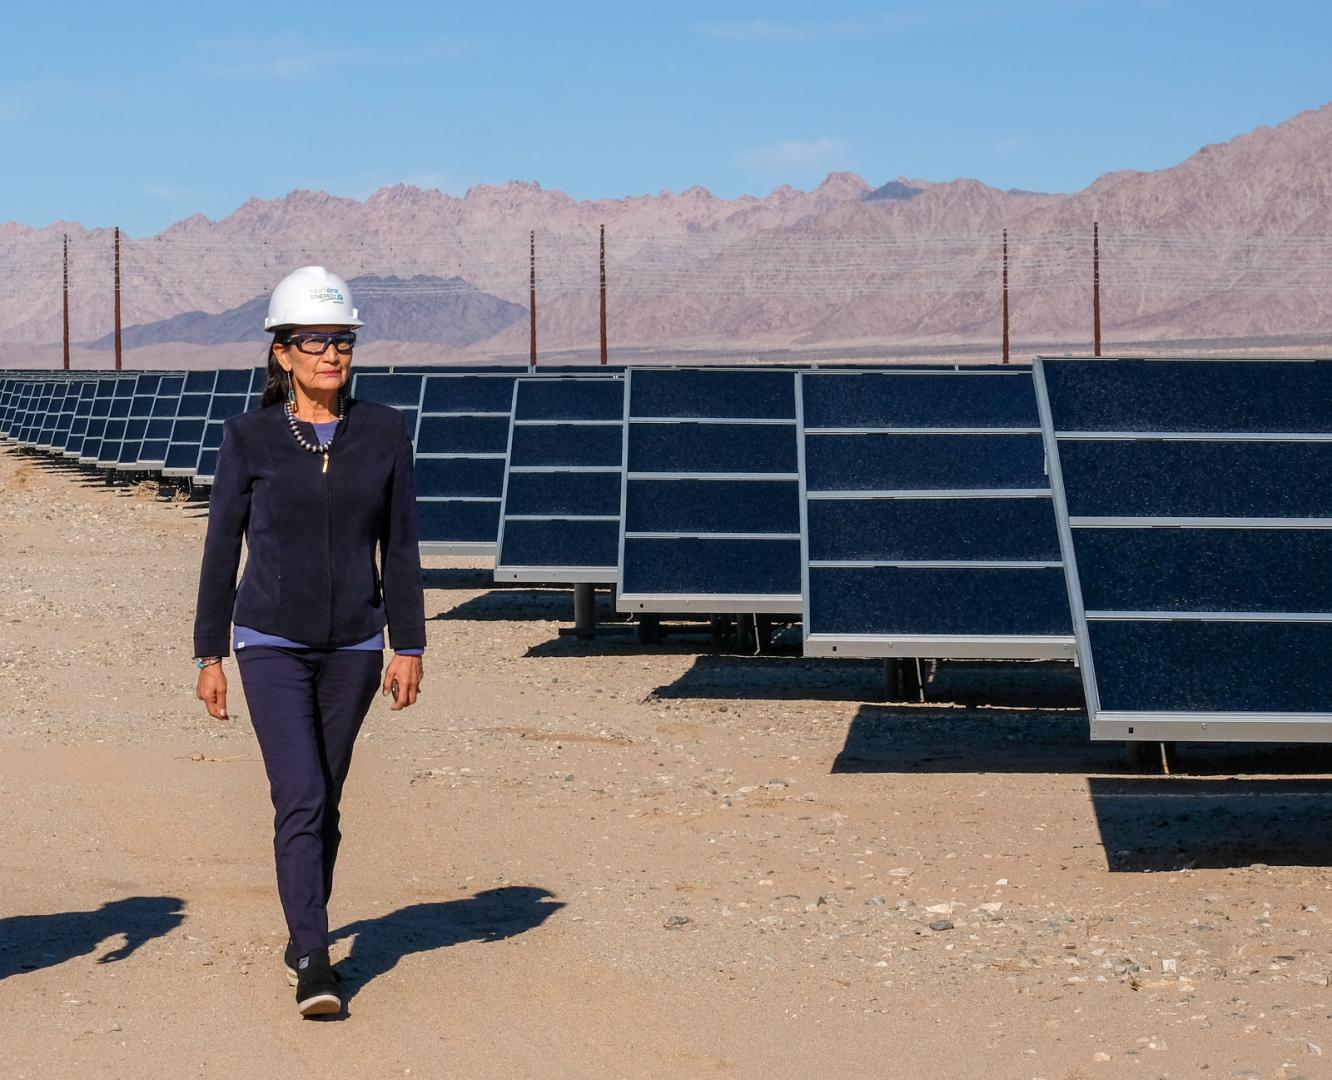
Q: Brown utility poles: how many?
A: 6